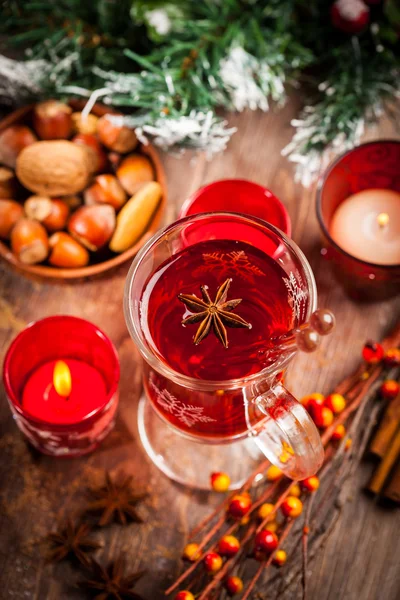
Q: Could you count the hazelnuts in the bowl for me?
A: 12